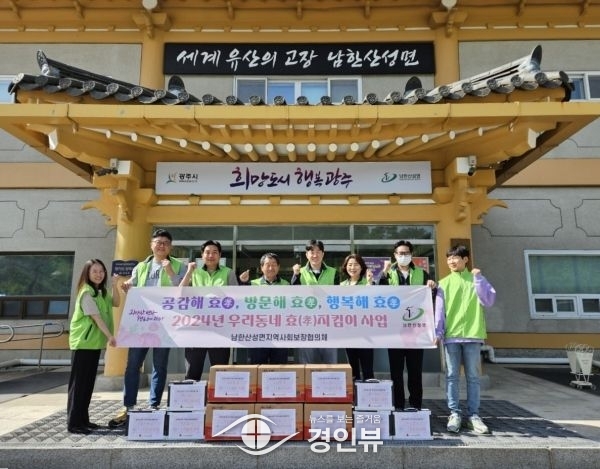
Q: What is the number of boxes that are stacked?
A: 12